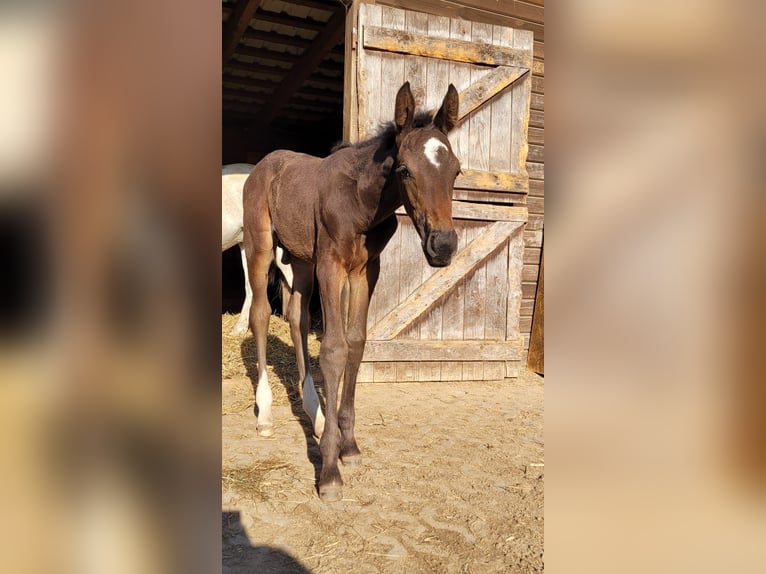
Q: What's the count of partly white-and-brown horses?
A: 1